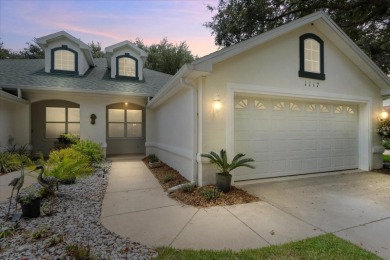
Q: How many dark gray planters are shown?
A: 2